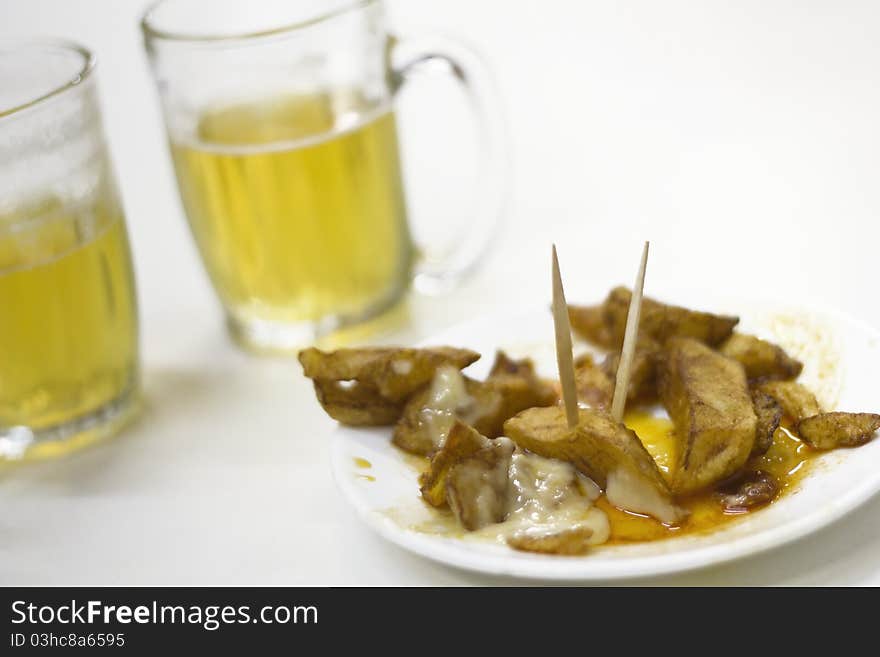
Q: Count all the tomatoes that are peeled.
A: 0